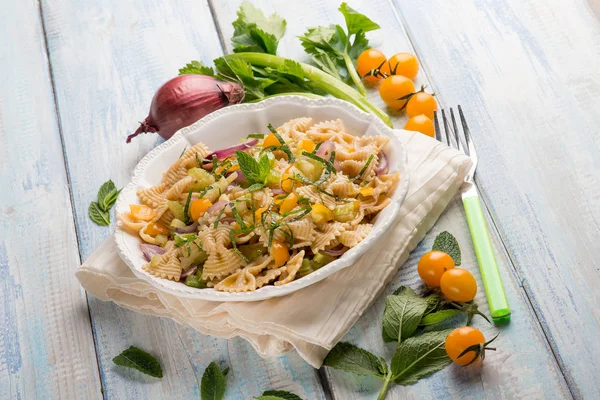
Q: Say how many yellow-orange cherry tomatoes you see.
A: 8